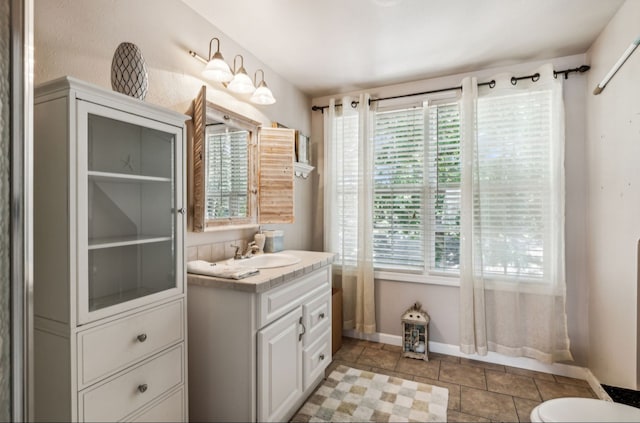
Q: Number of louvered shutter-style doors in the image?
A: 2